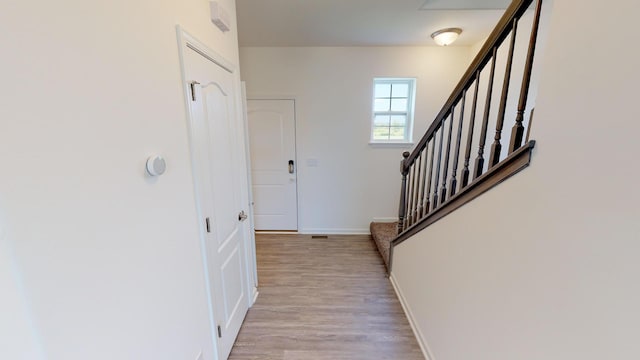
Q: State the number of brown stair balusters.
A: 12